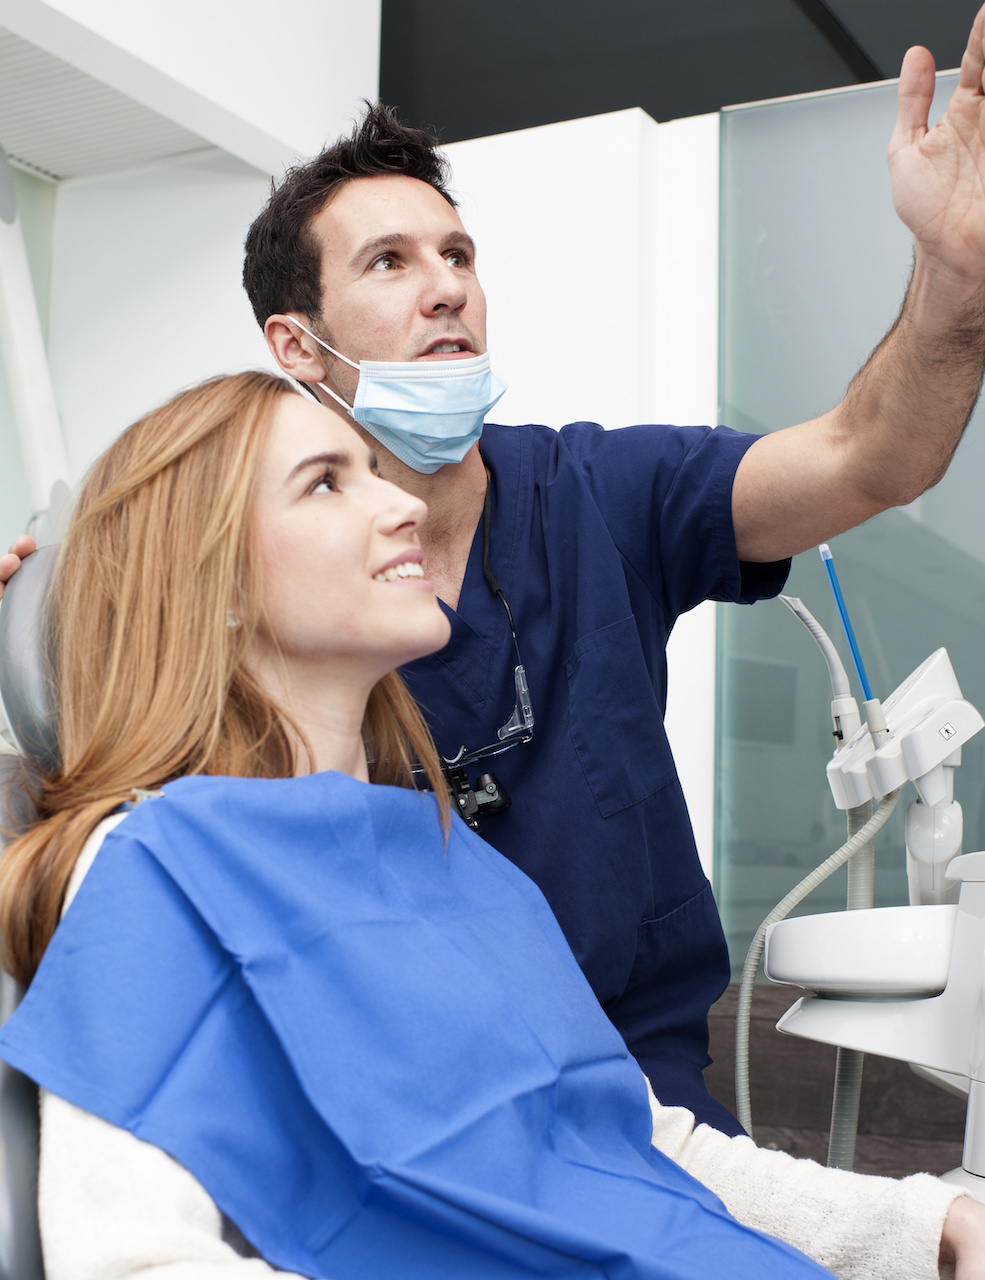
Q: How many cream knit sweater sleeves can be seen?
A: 2